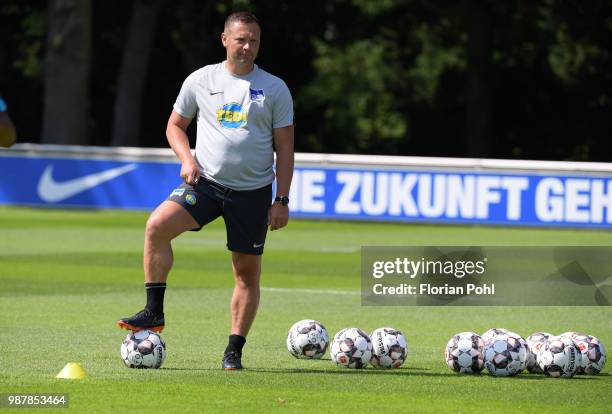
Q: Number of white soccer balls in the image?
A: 11